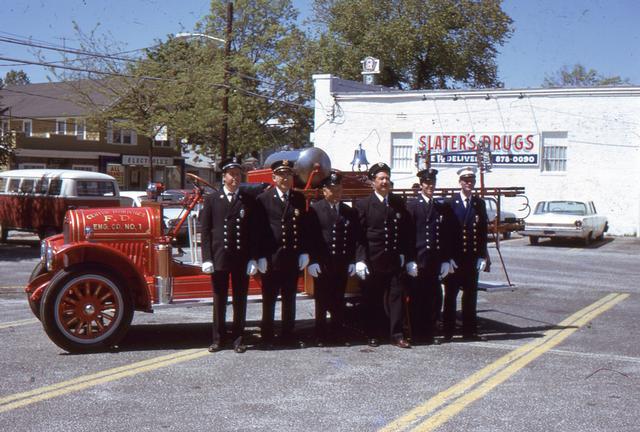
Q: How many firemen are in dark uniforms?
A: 6